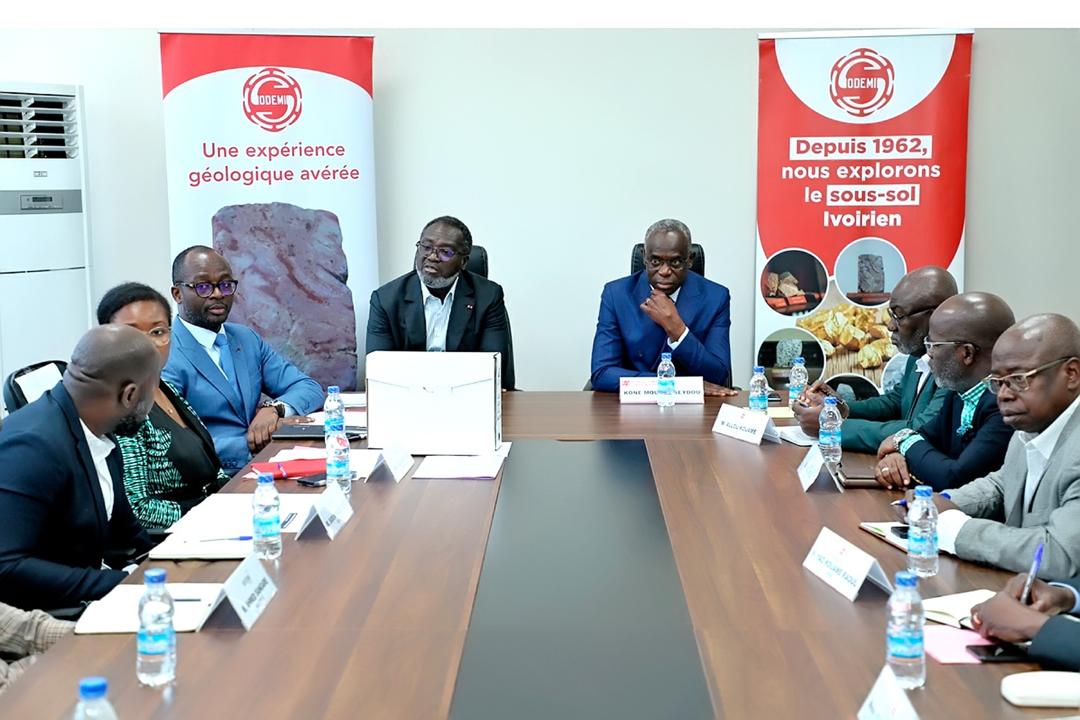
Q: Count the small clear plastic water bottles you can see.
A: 11